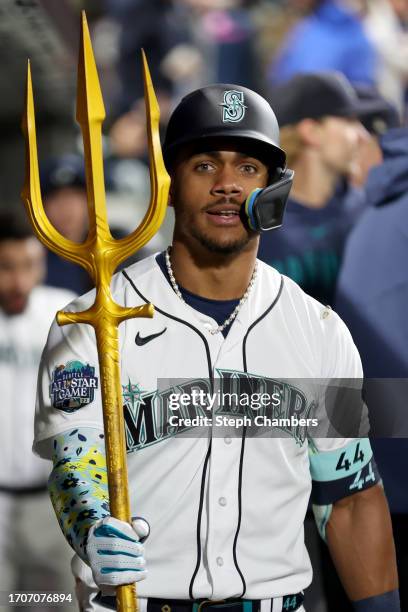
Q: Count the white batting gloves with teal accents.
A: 1